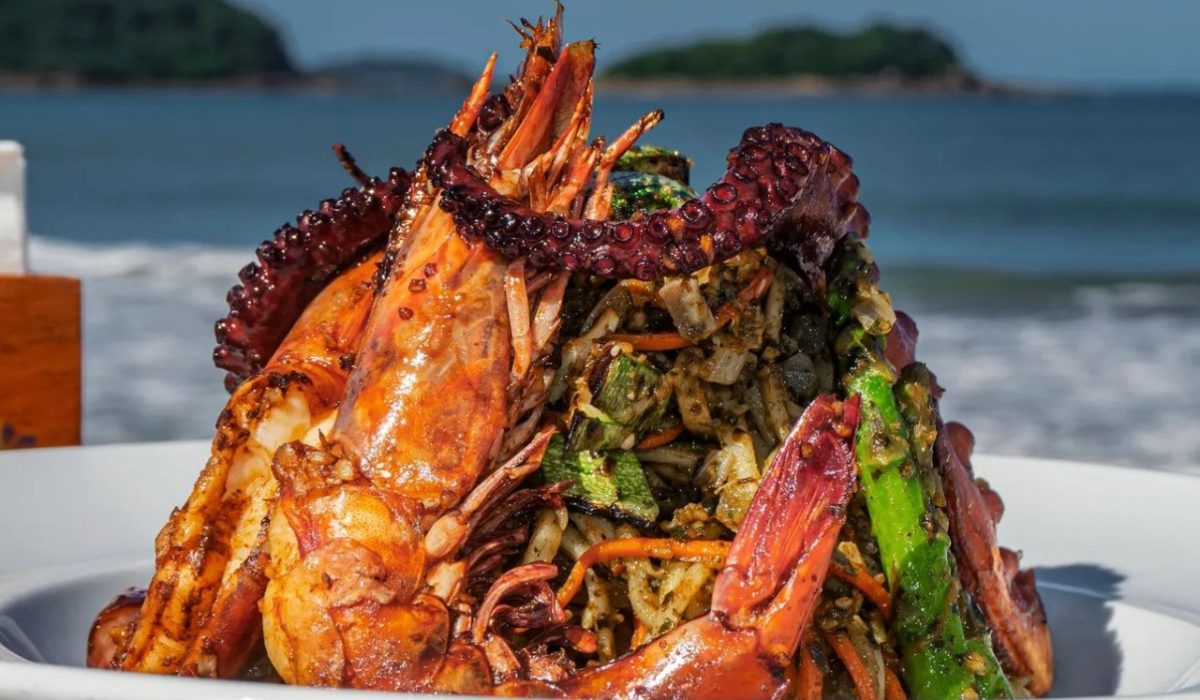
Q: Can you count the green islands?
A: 2